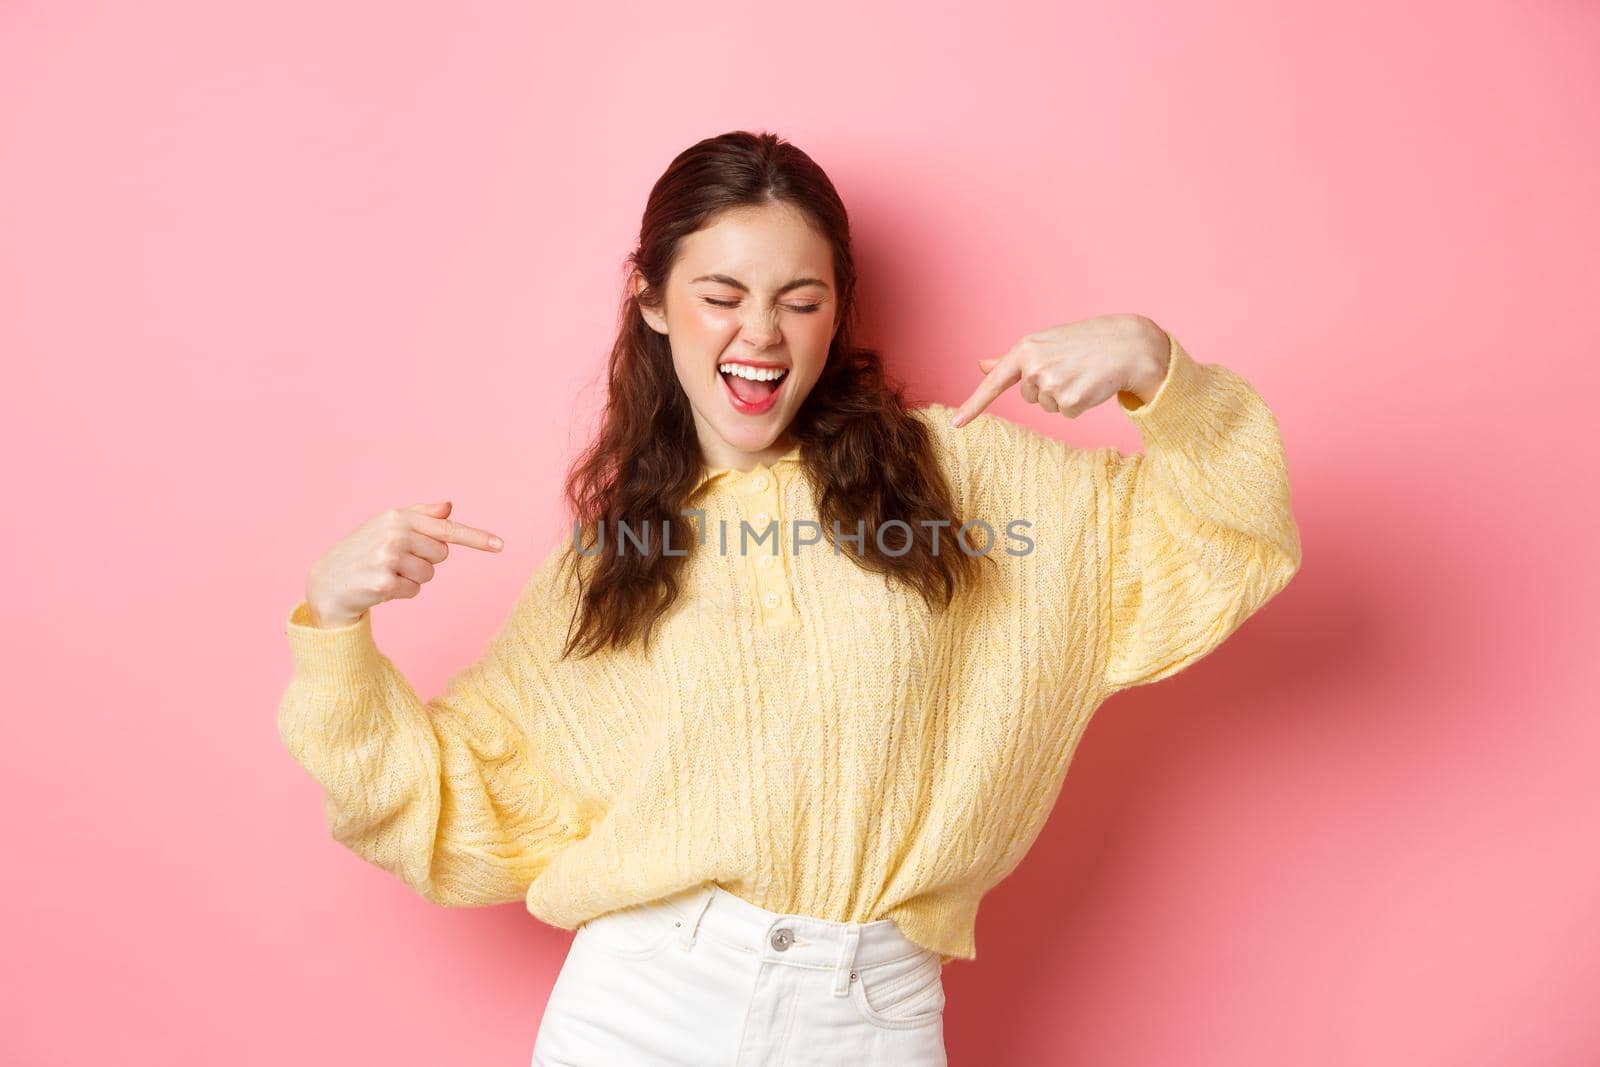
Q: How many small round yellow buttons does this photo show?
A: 4